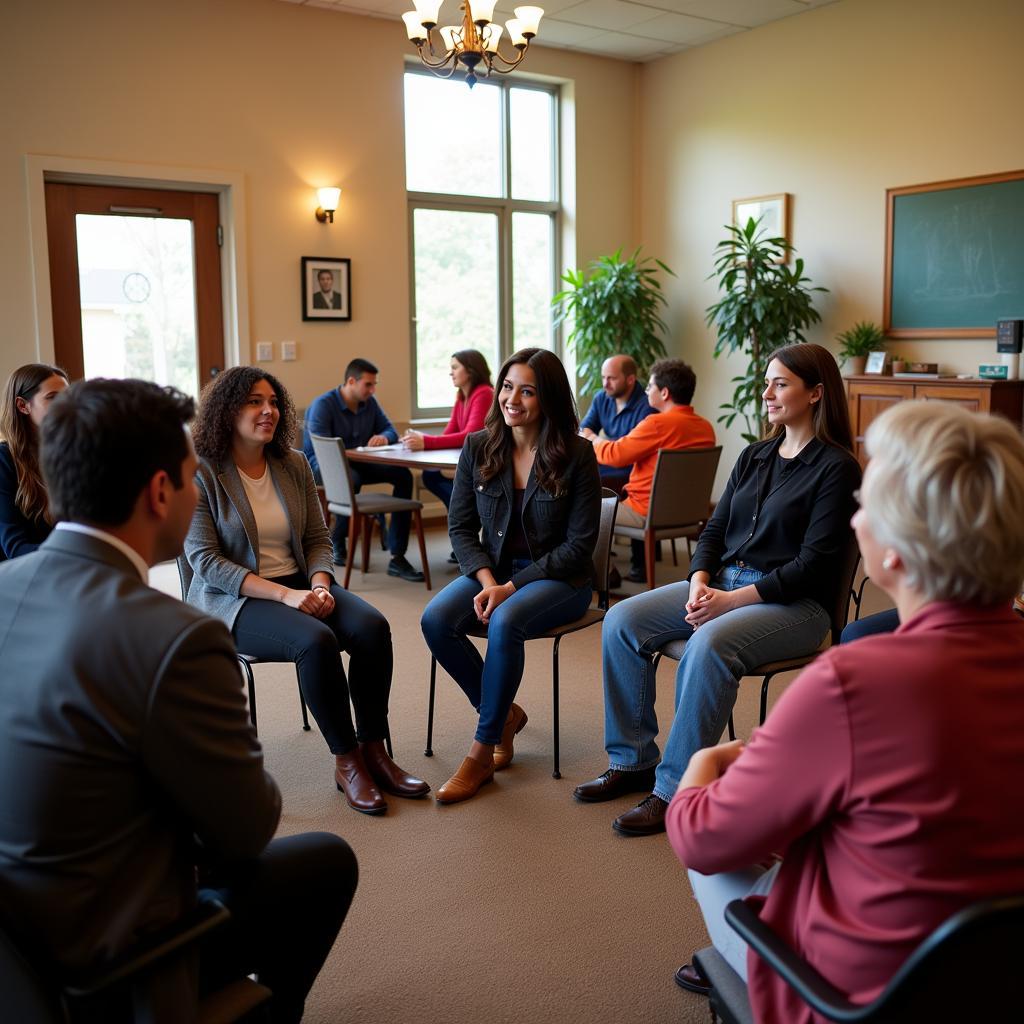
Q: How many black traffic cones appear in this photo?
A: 0